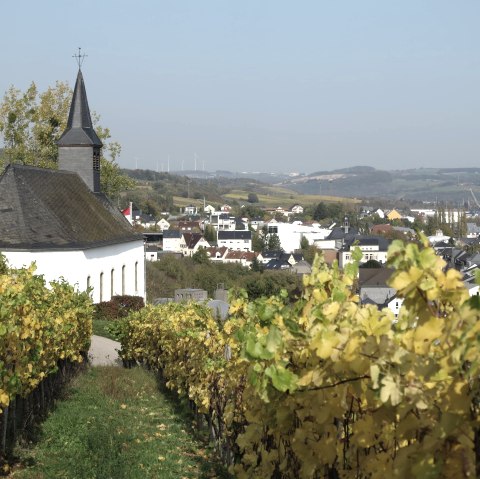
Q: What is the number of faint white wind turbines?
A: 7